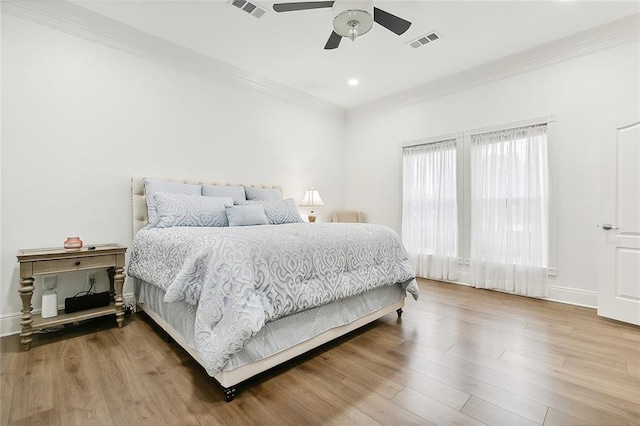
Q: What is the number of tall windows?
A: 2